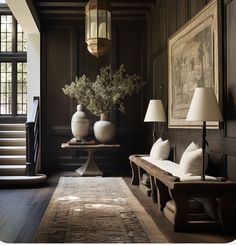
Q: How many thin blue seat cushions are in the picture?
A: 0